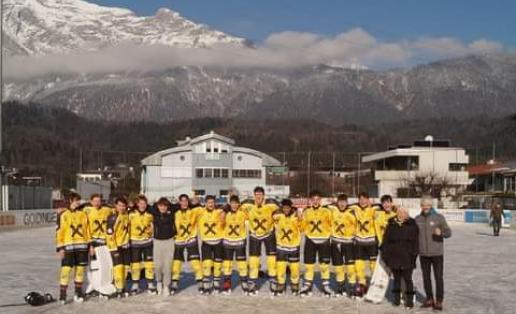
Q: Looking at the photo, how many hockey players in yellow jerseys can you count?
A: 13